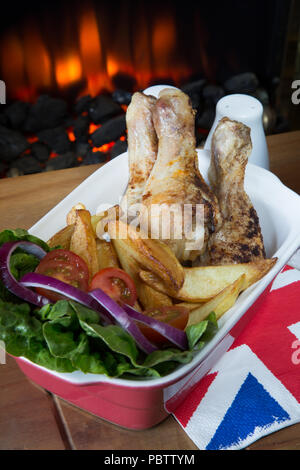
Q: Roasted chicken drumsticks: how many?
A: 3